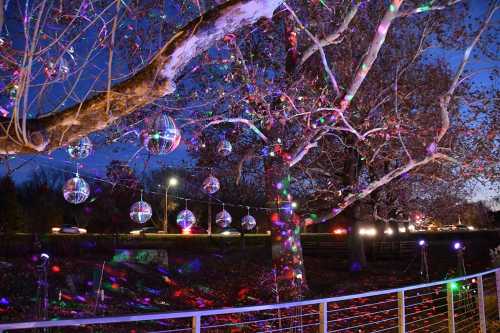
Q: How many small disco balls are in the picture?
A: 8